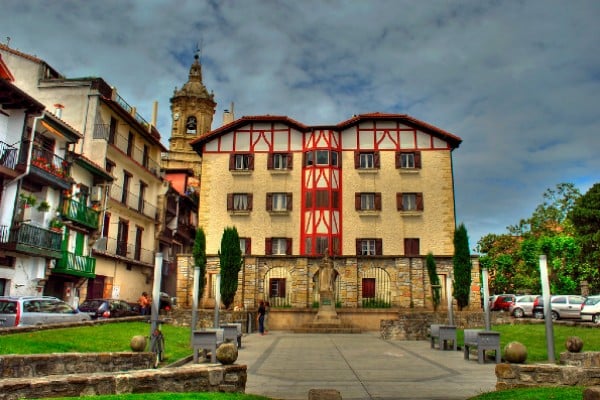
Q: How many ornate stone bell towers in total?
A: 1